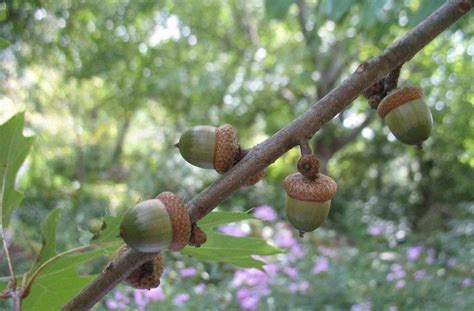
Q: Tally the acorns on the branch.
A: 4